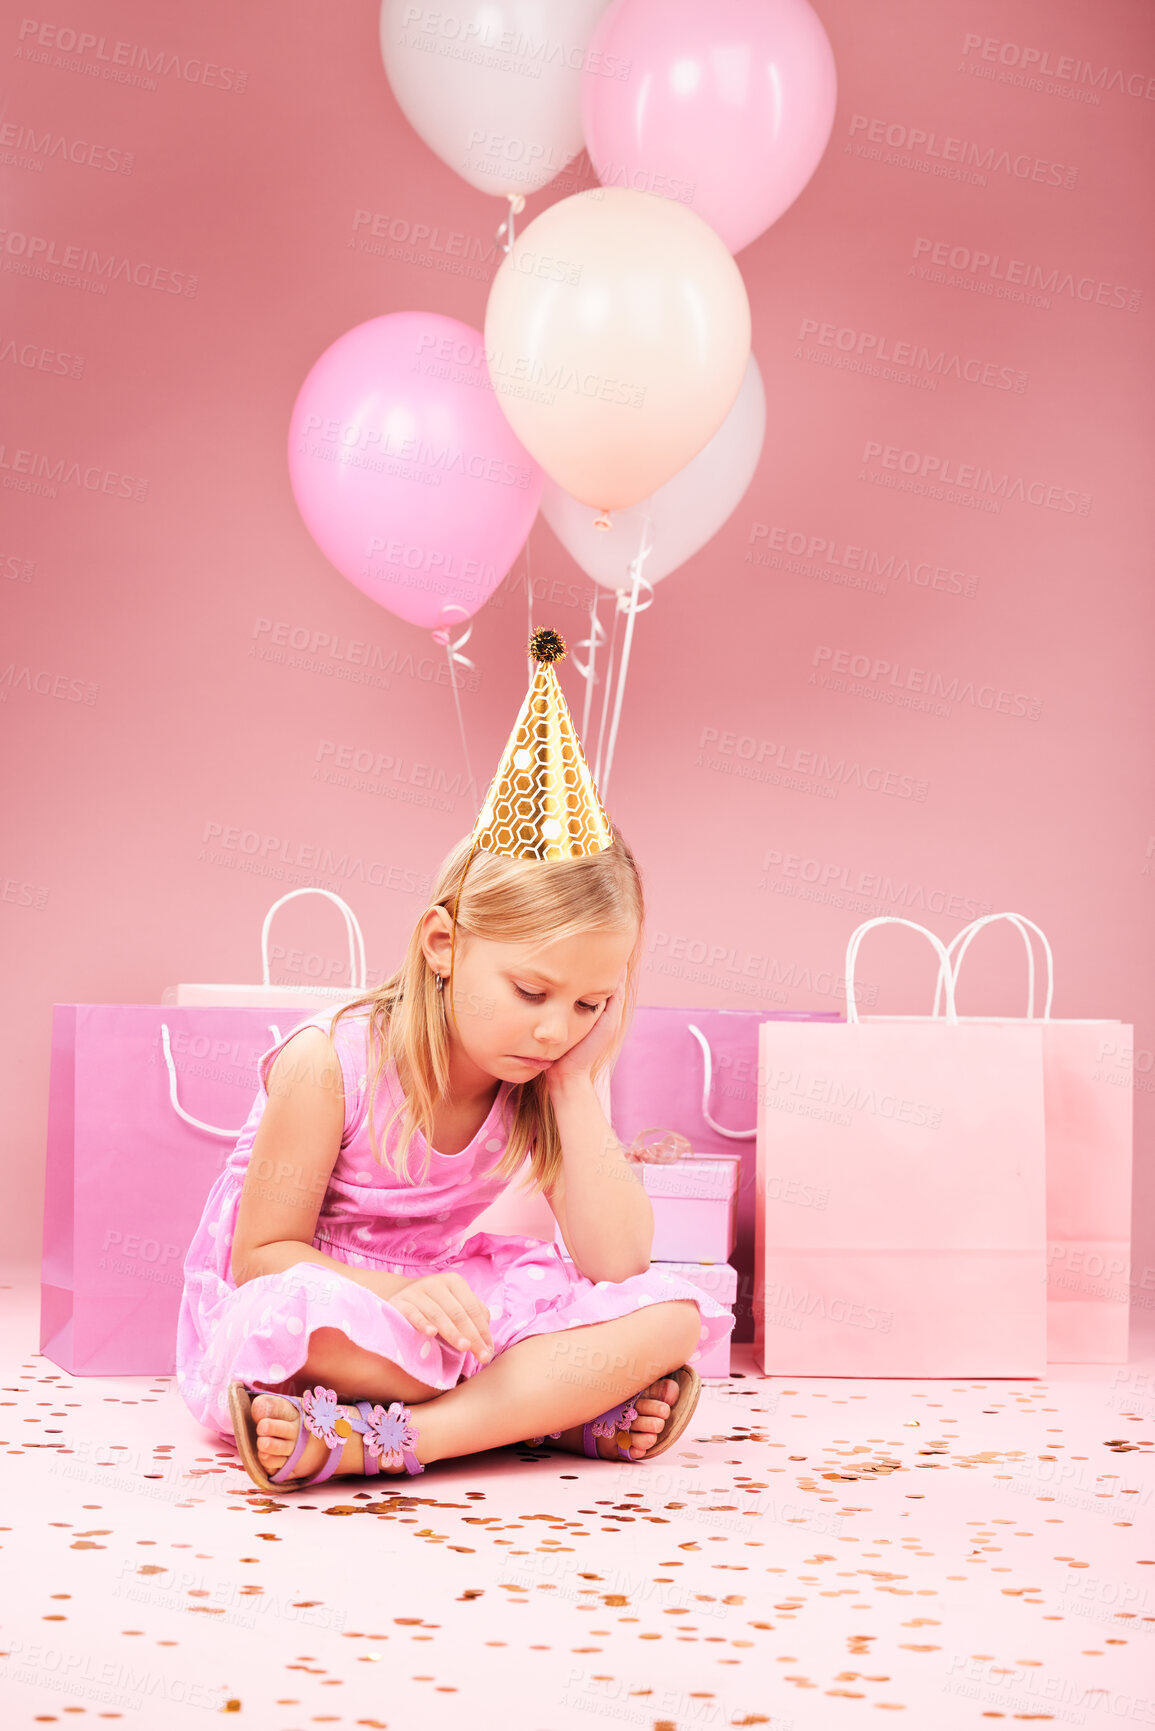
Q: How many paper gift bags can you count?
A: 5